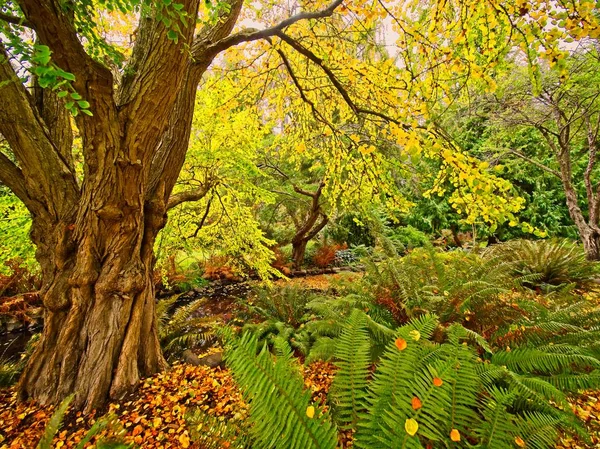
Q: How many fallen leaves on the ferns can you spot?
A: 8